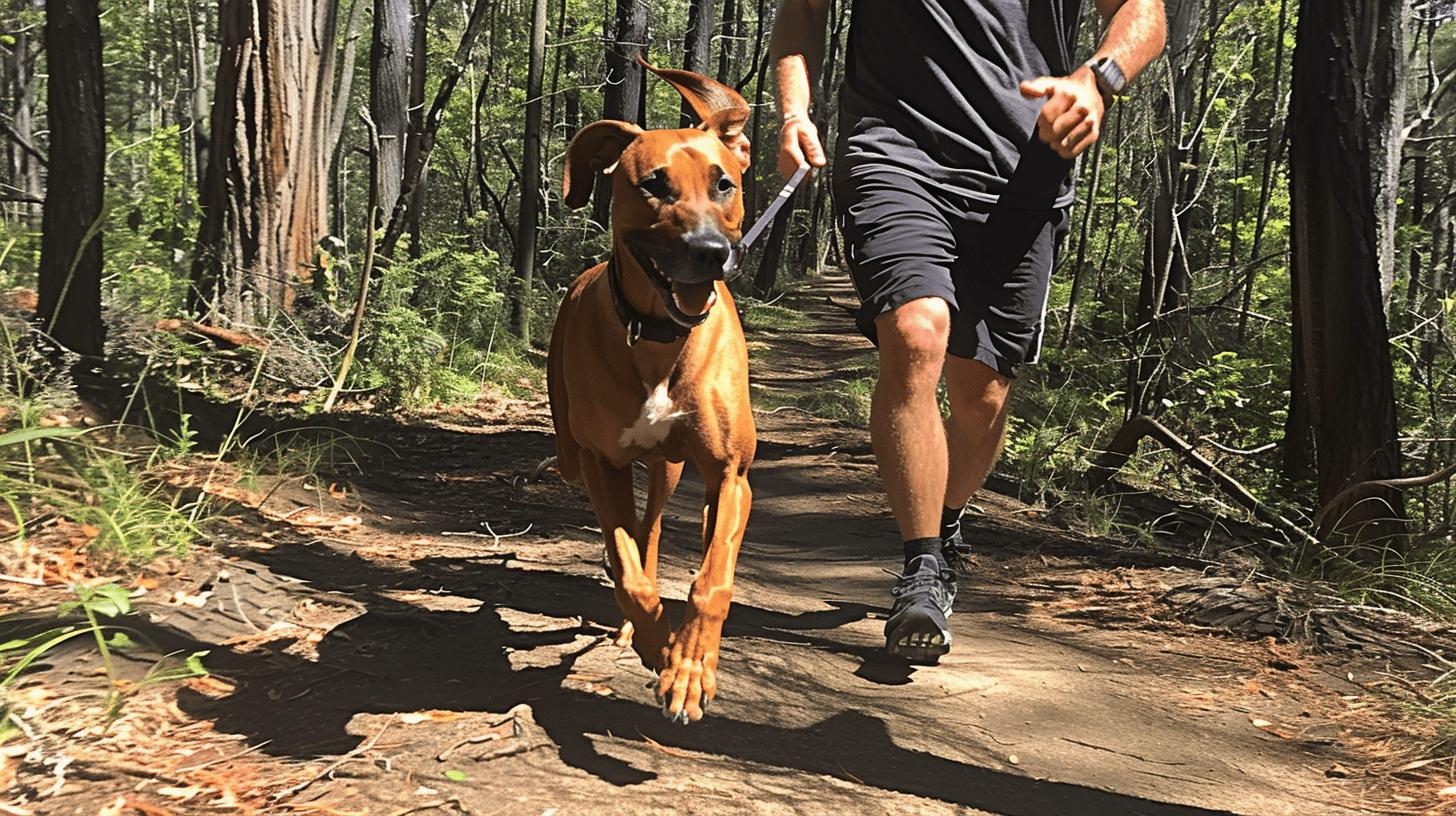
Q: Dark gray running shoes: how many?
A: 2